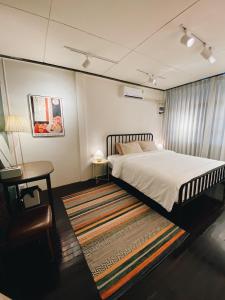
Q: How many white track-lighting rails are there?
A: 3